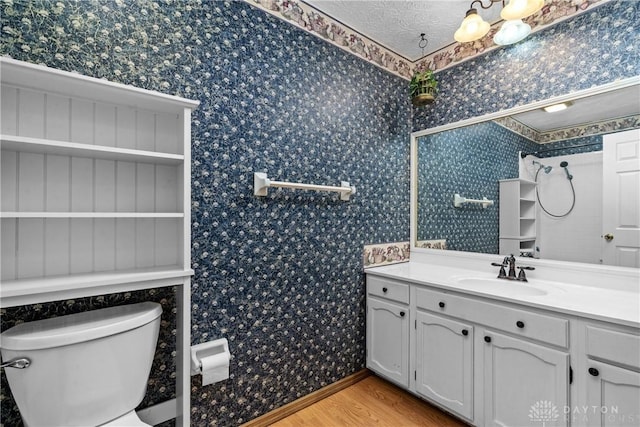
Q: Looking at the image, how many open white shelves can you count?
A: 3